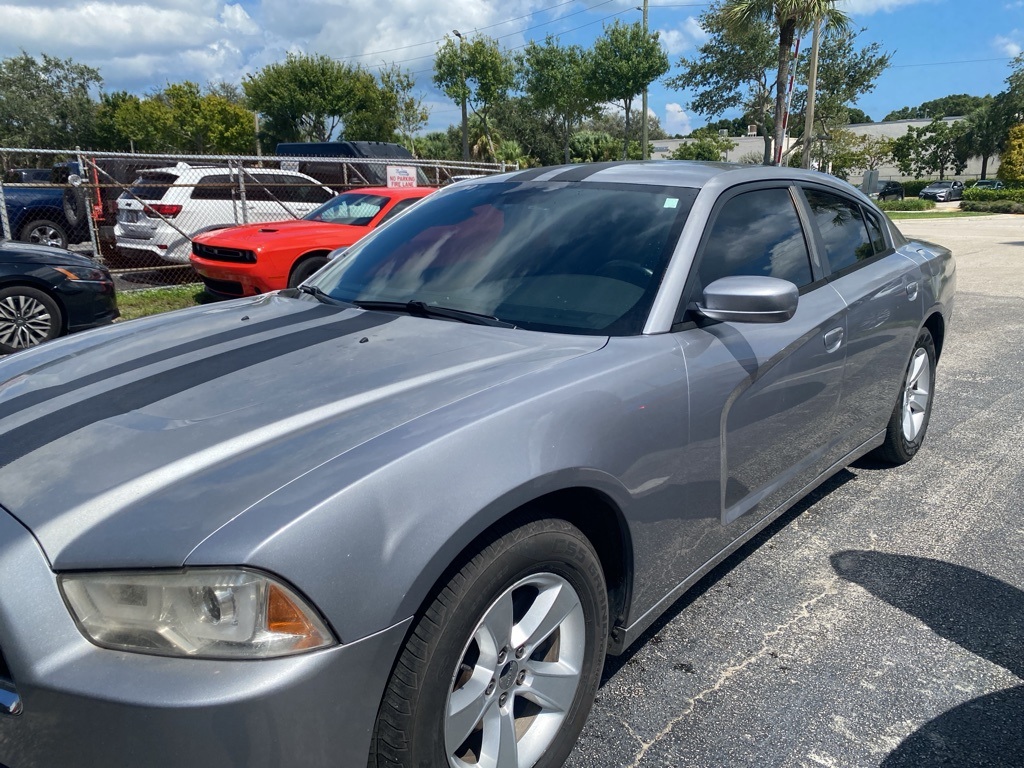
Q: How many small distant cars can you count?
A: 3